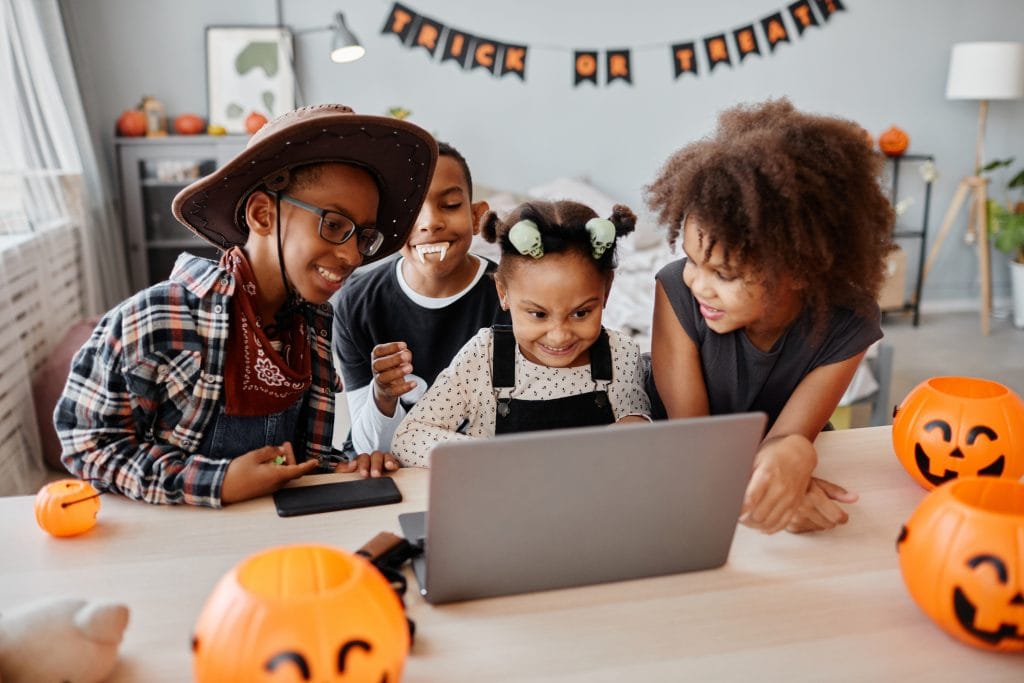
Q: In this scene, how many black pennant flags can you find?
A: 13